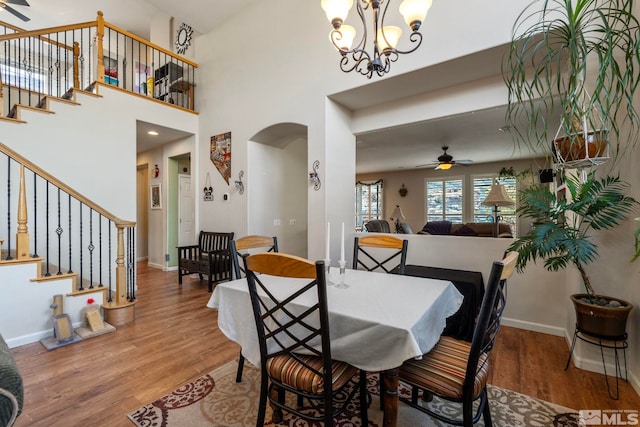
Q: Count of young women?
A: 0